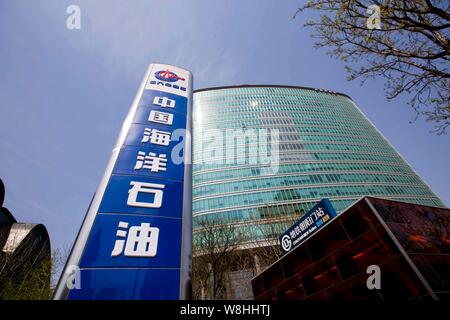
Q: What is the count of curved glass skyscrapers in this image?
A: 1